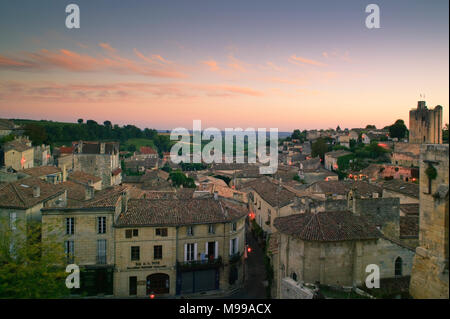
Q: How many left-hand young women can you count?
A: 0